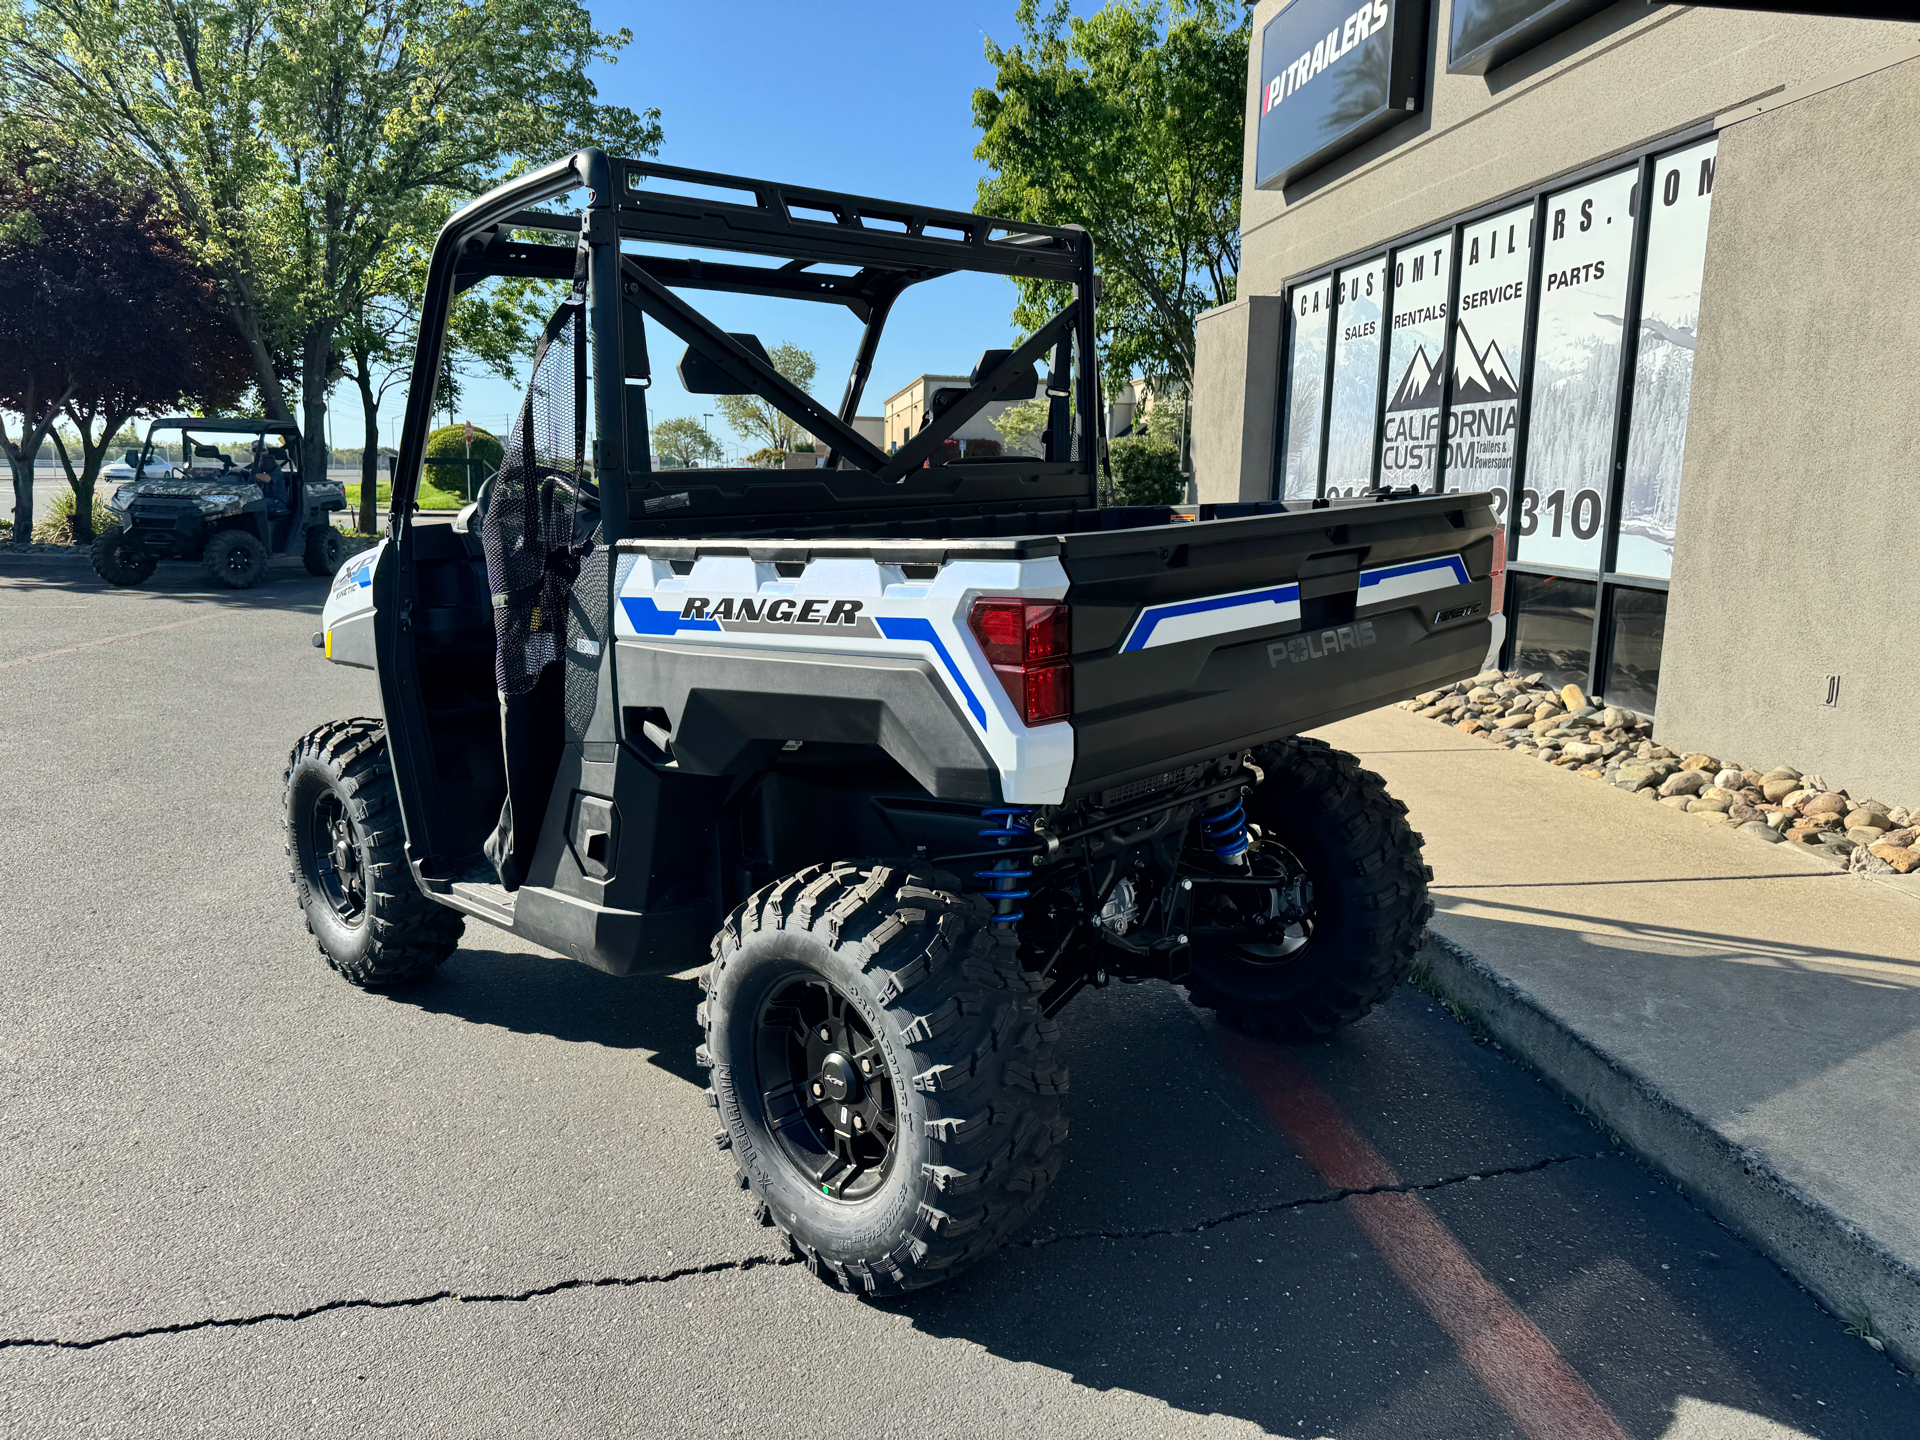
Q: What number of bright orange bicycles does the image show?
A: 0